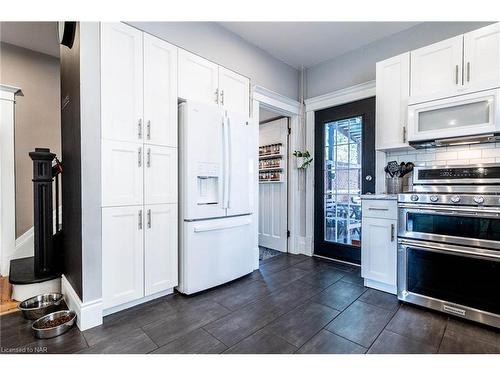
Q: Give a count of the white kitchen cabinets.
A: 12